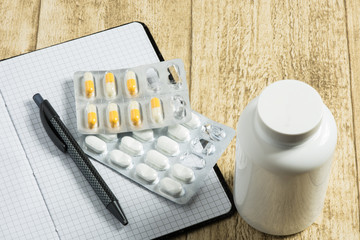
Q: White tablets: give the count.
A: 12